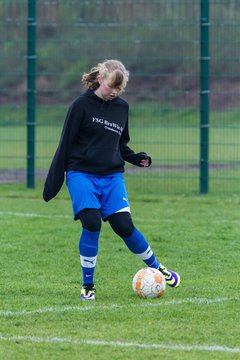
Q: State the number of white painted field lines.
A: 3